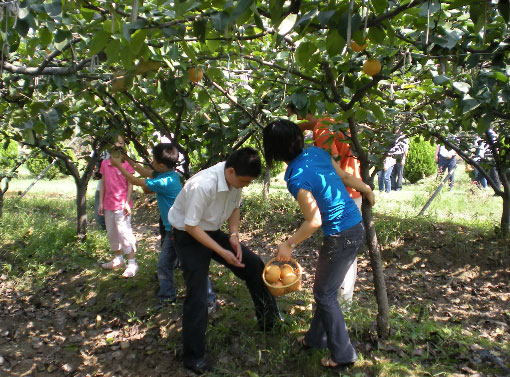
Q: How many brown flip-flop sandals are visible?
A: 2